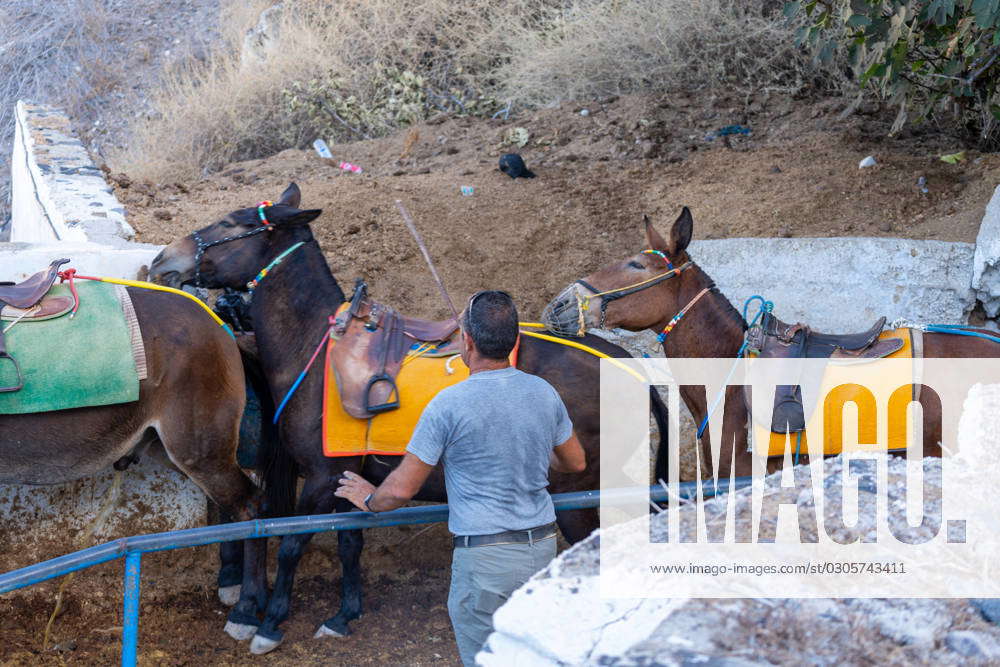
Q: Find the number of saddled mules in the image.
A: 3